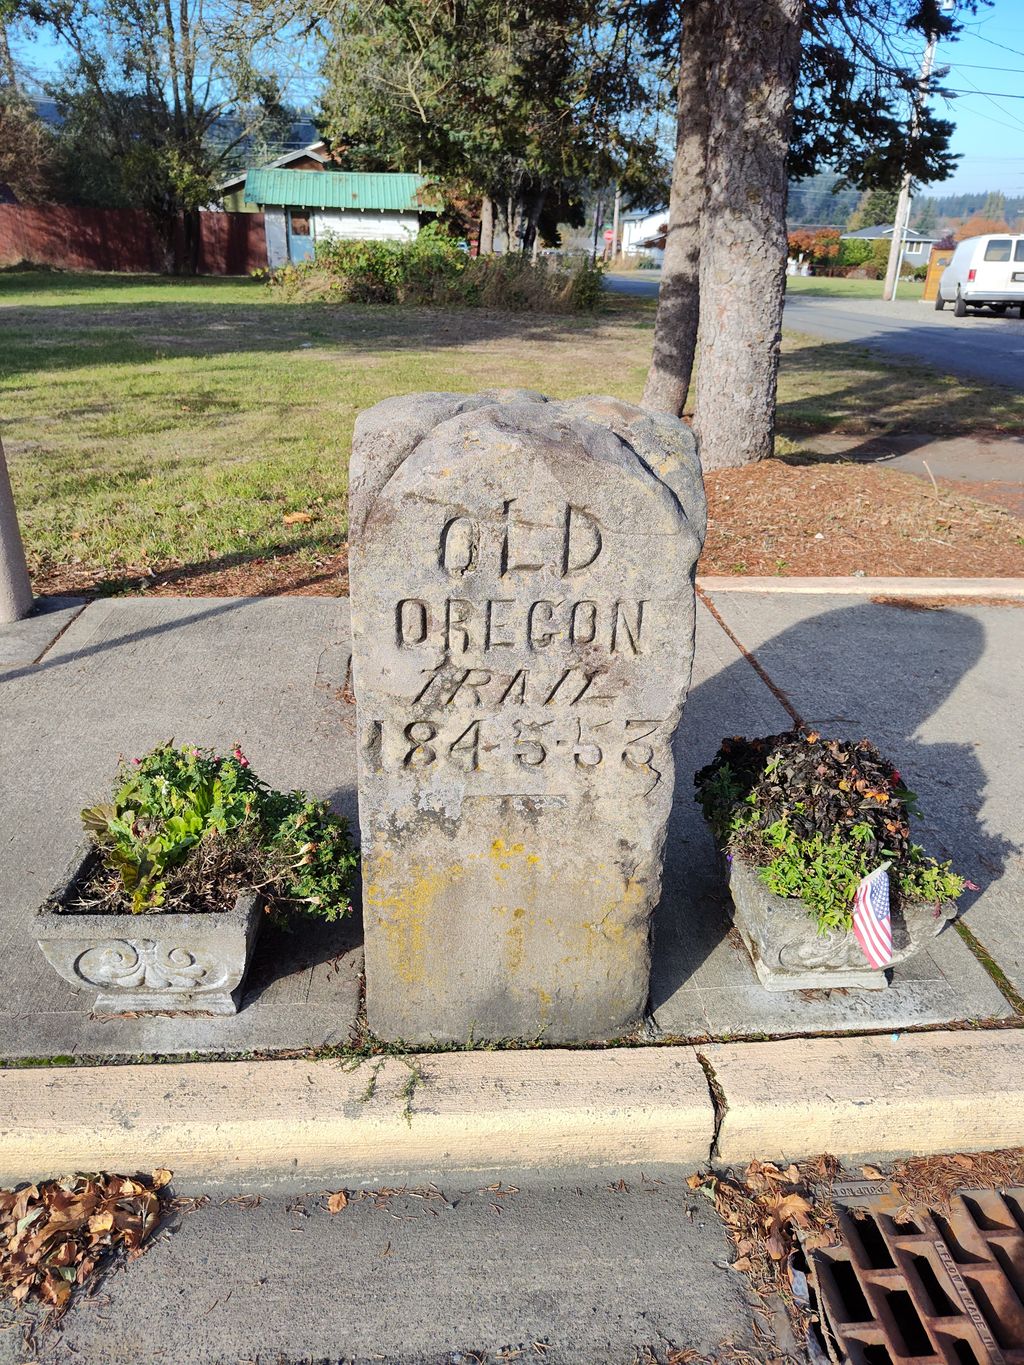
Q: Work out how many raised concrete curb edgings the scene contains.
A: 2